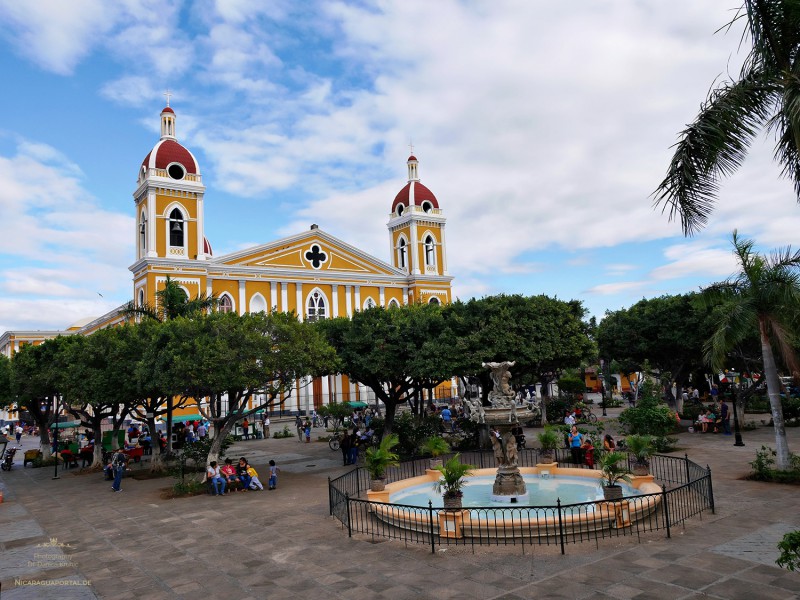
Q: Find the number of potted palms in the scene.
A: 6